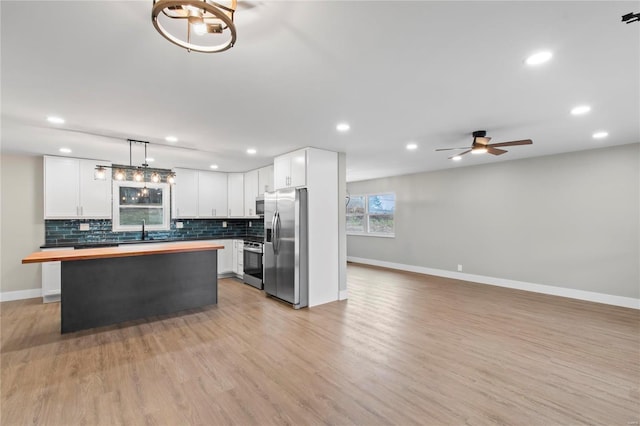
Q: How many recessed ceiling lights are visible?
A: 12